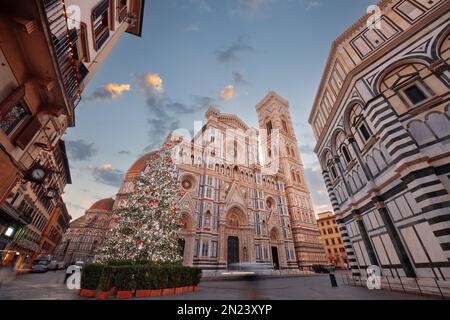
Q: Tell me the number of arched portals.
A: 3